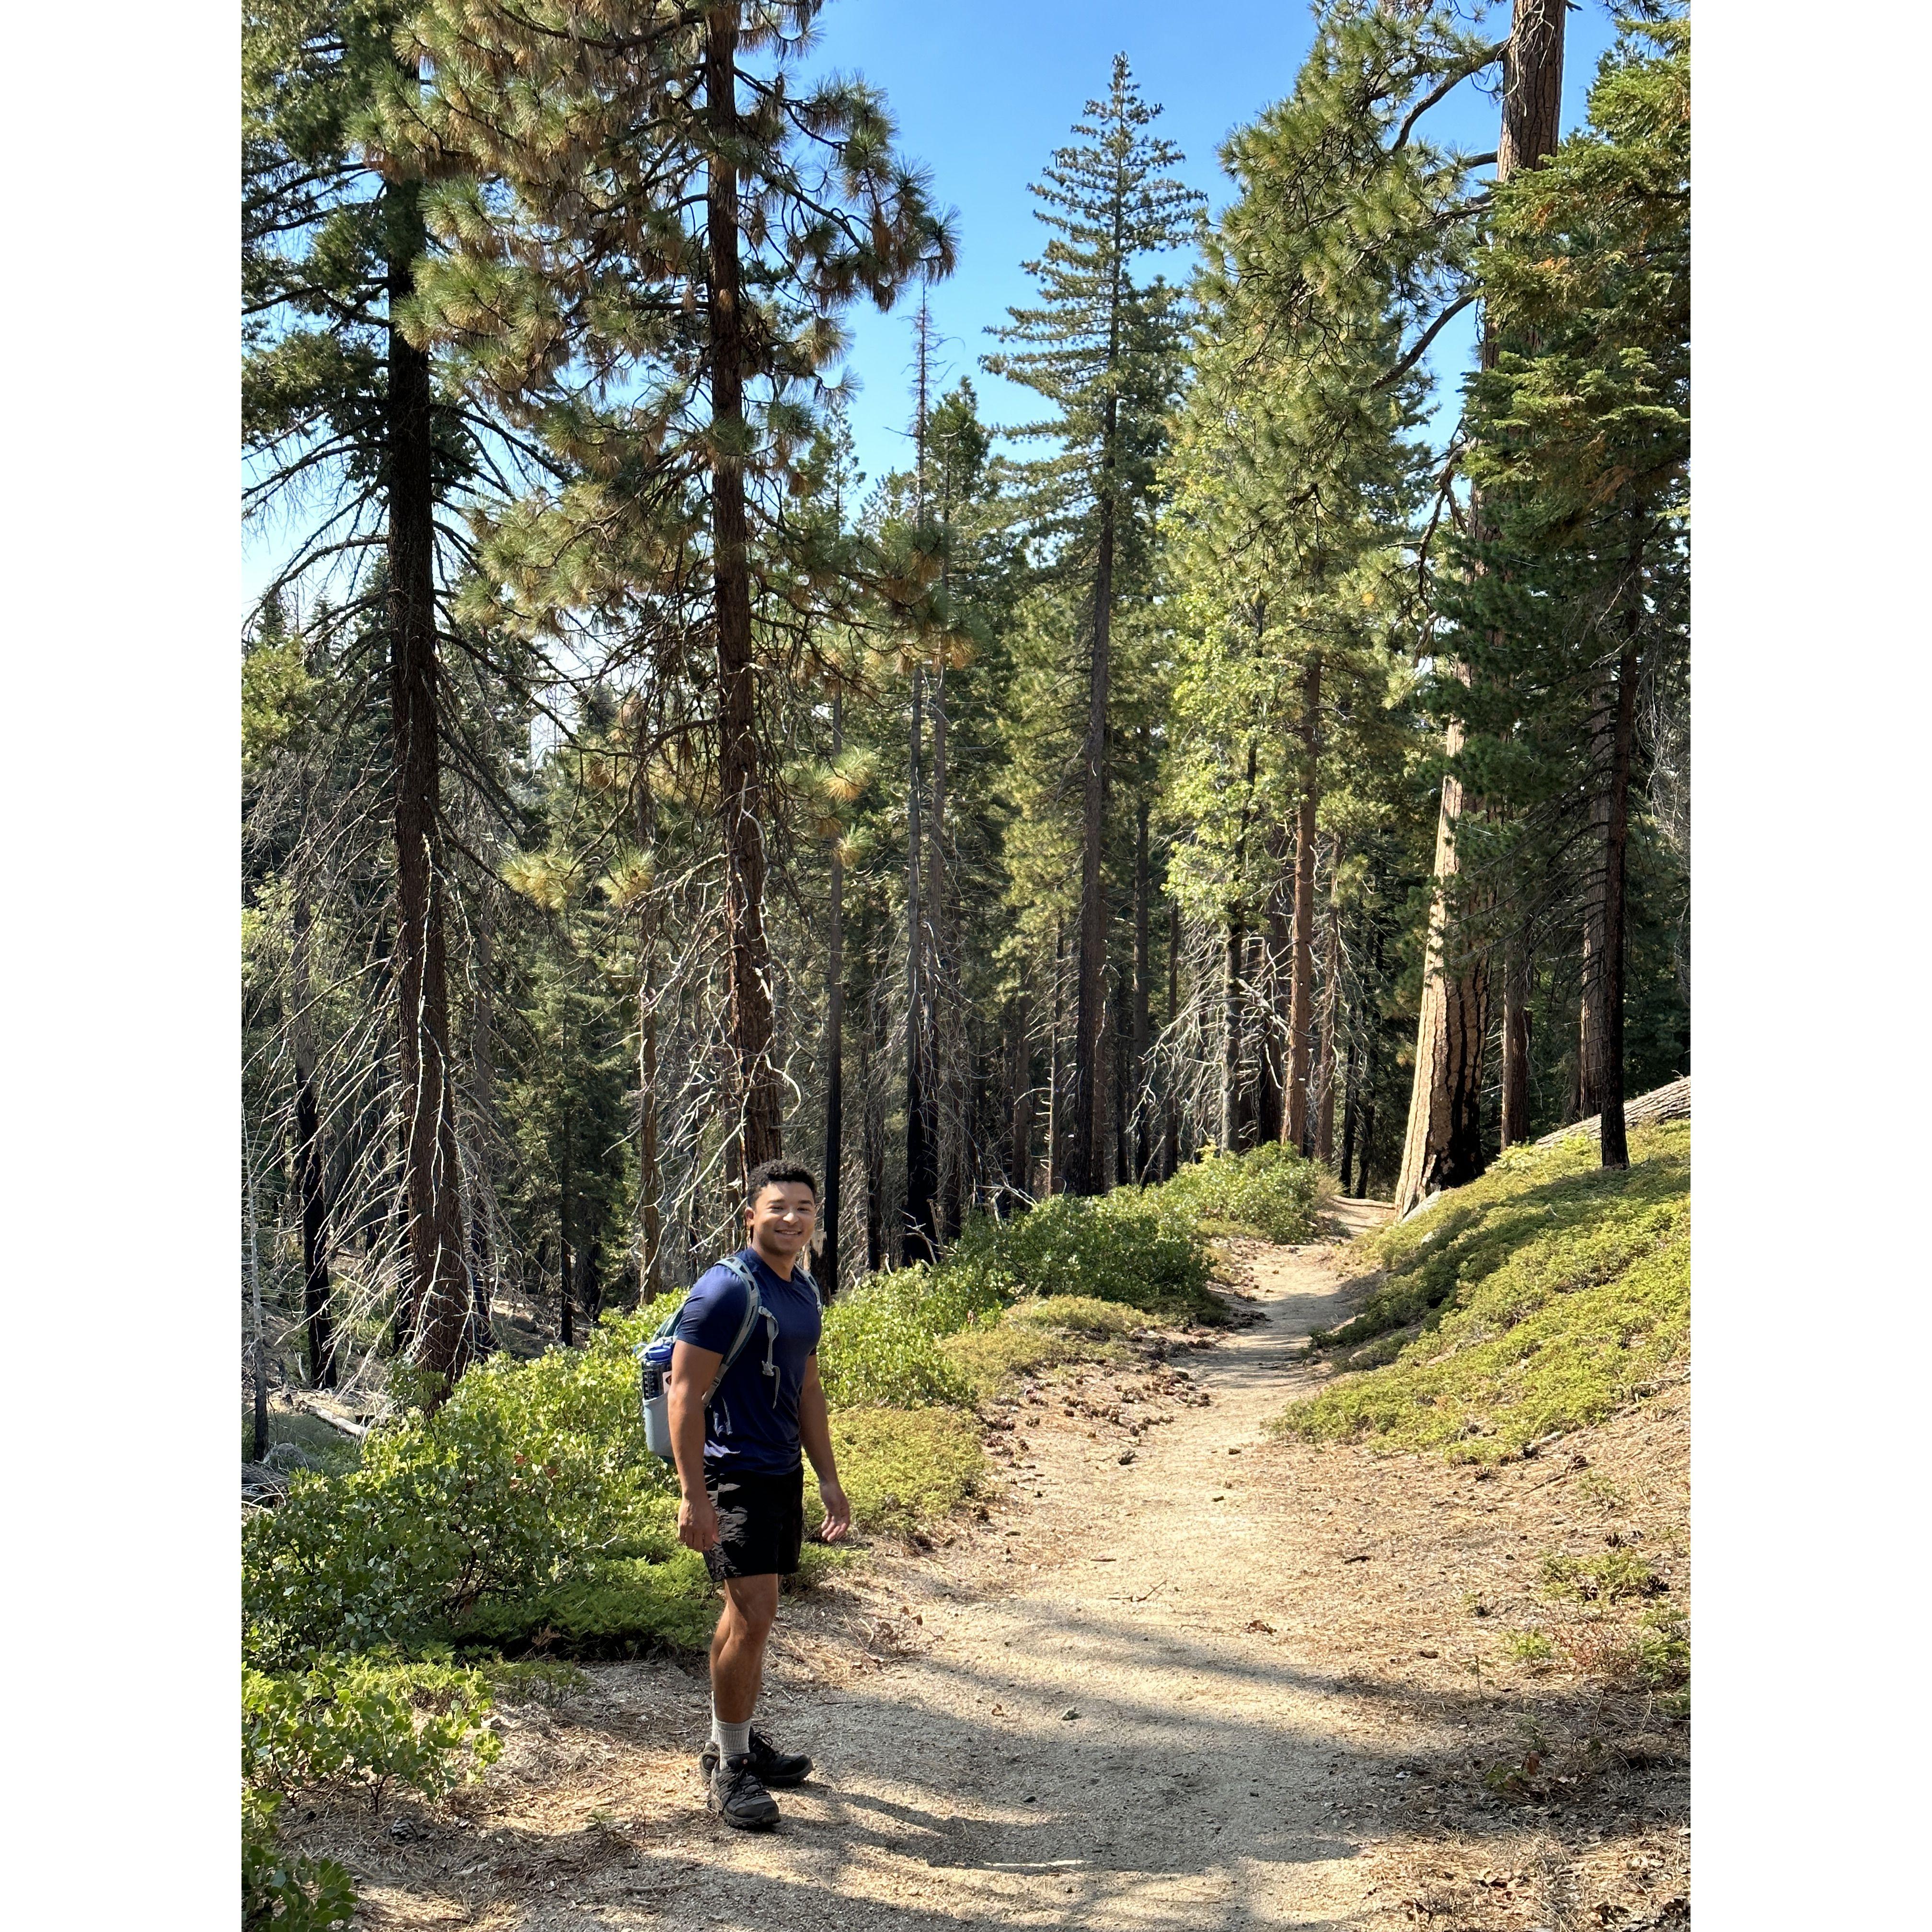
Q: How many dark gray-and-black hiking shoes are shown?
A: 2